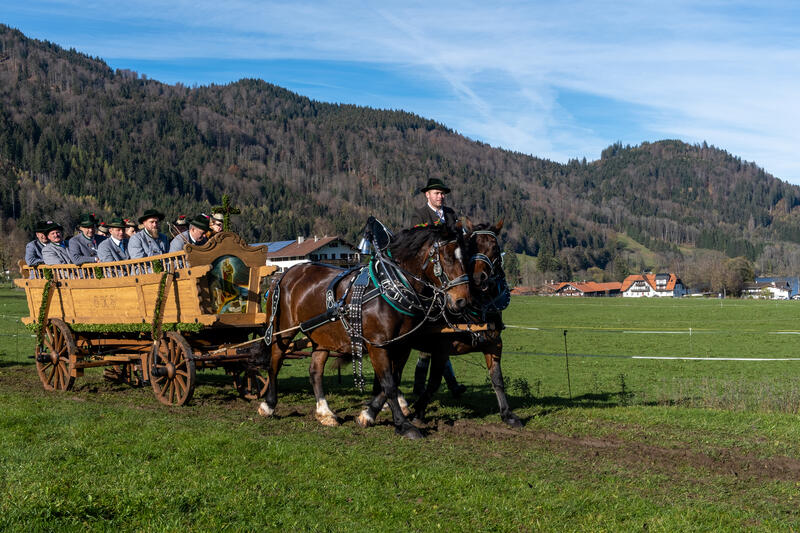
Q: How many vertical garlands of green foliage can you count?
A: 2